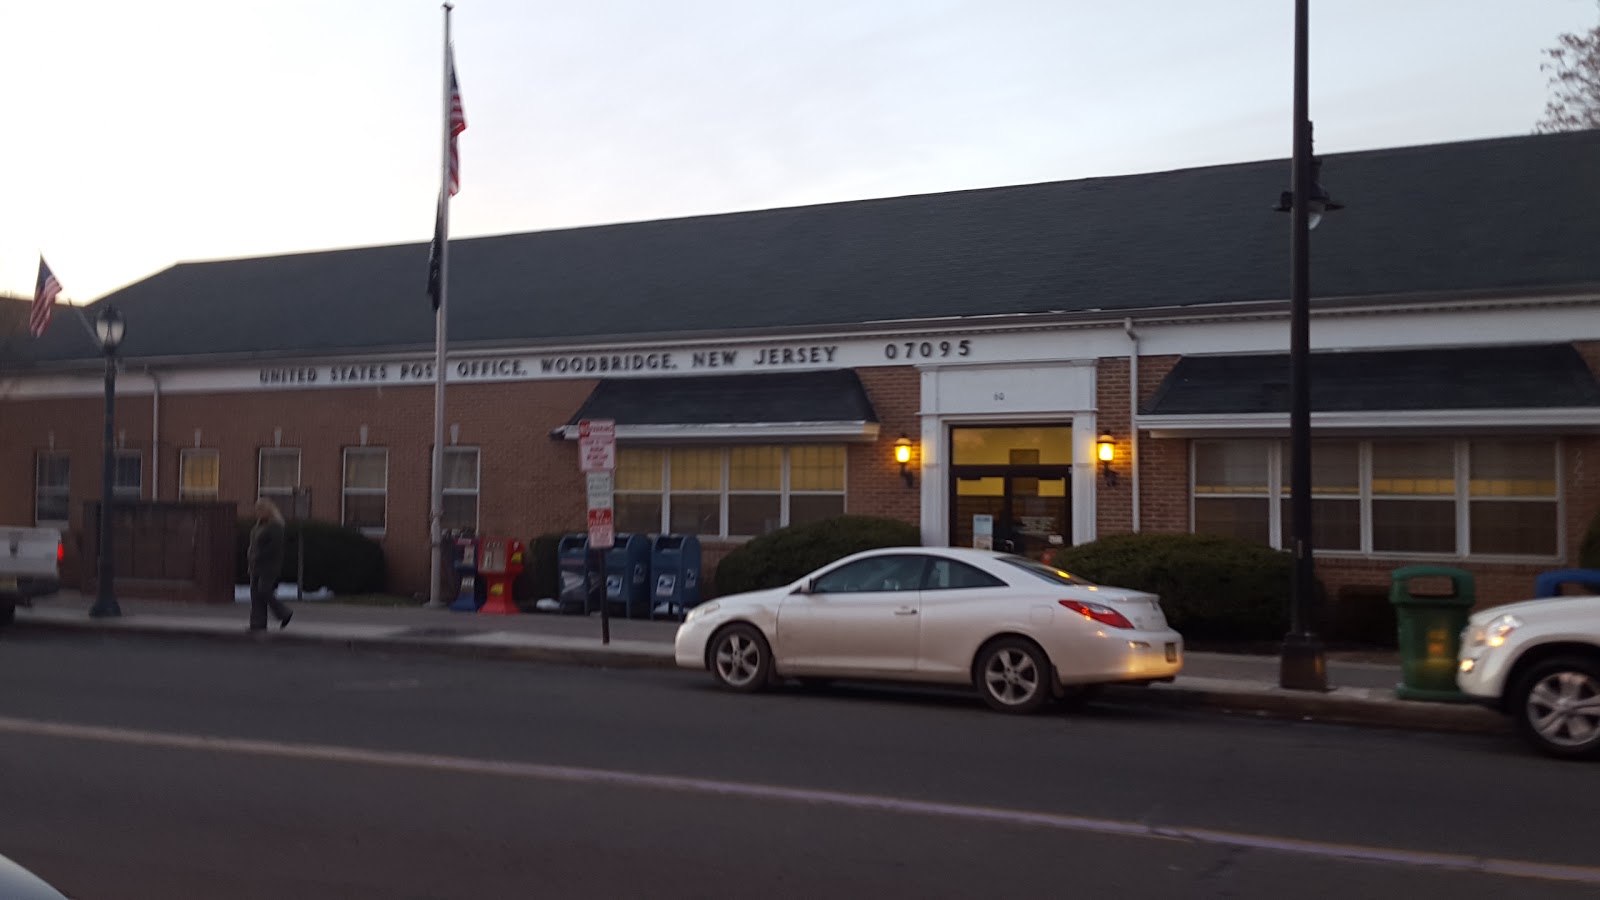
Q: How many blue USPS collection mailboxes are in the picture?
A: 3